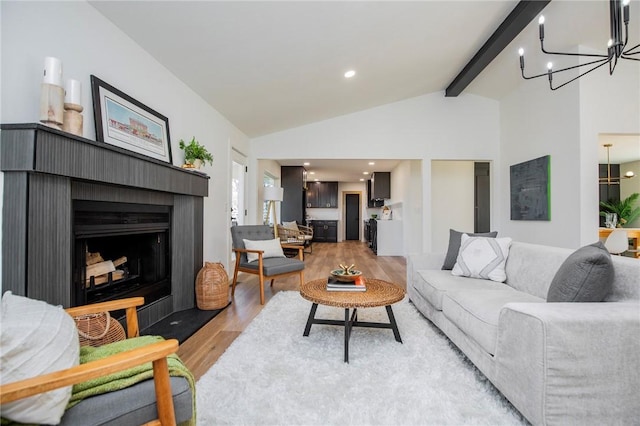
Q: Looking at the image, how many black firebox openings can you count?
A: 1